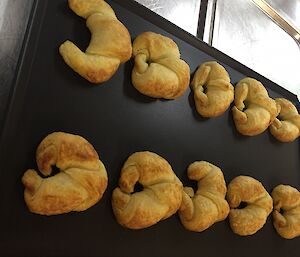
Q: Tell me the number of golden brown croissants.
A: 10